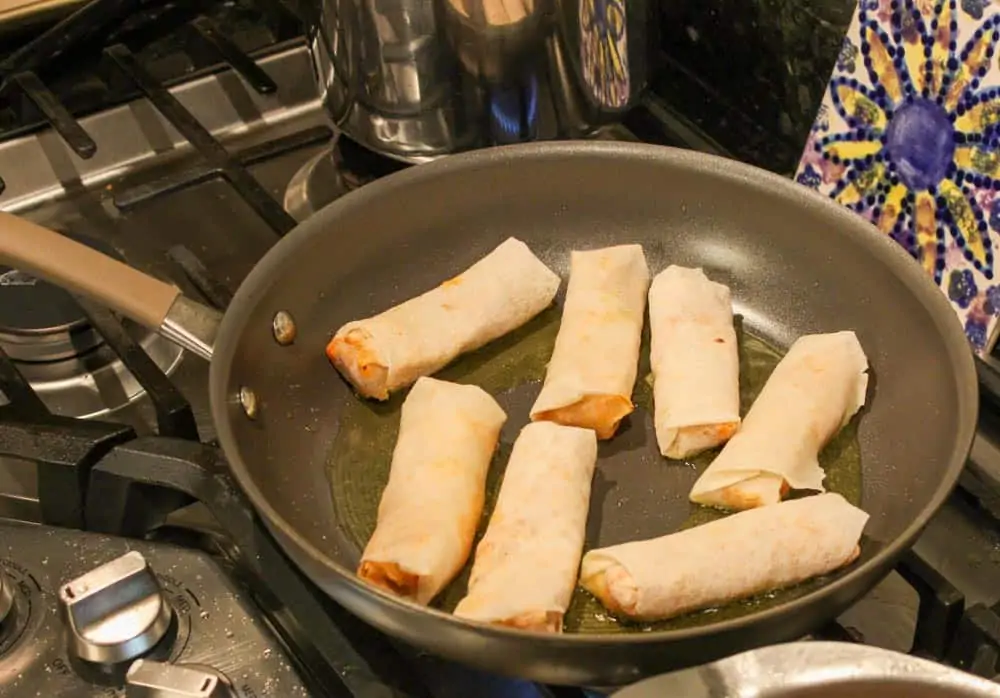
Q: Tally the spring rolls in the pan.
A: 7